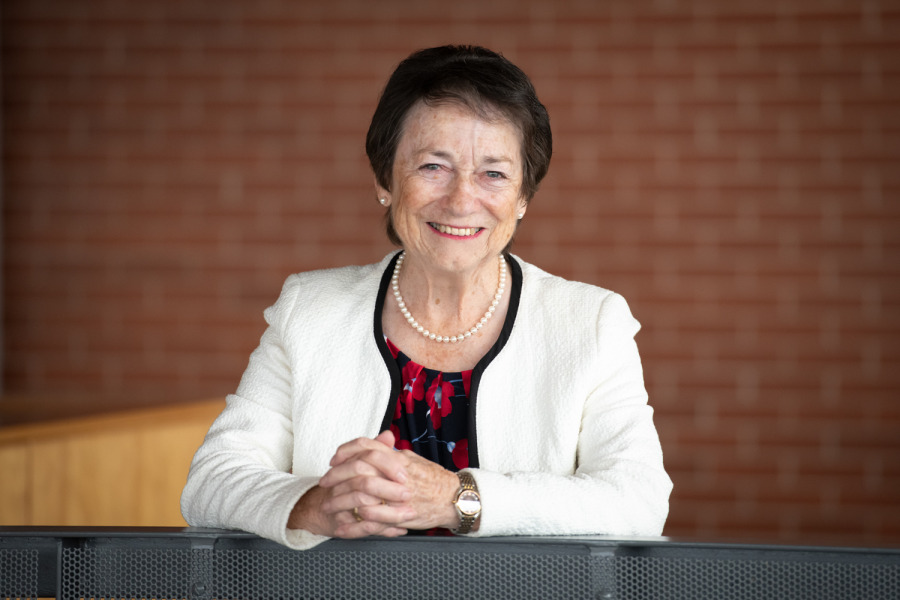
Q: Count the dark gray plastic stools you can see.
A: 0